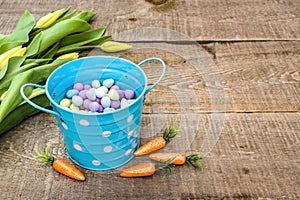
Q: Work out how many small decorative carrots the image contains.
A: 4